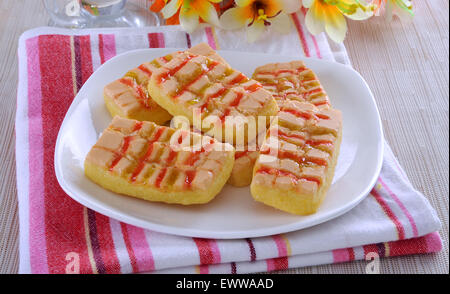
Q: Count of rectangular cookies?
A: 6